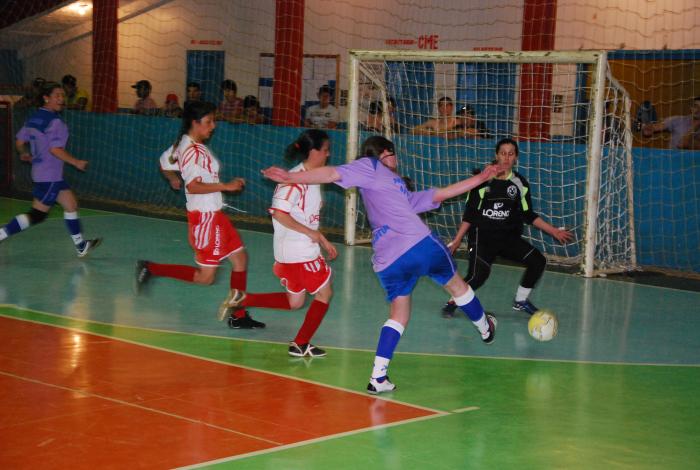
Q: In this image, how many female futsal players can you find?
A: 5